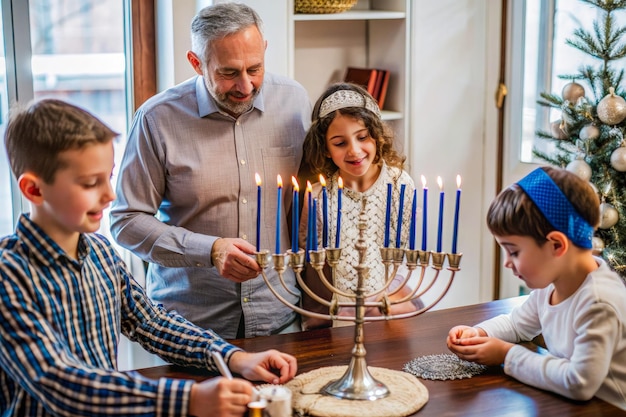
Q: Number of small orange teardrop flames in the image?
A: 9